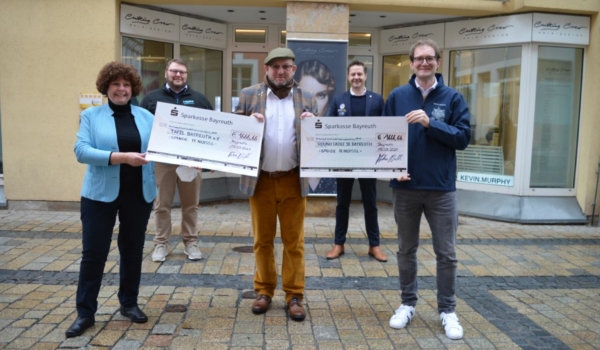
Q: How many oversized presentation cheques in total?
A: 2